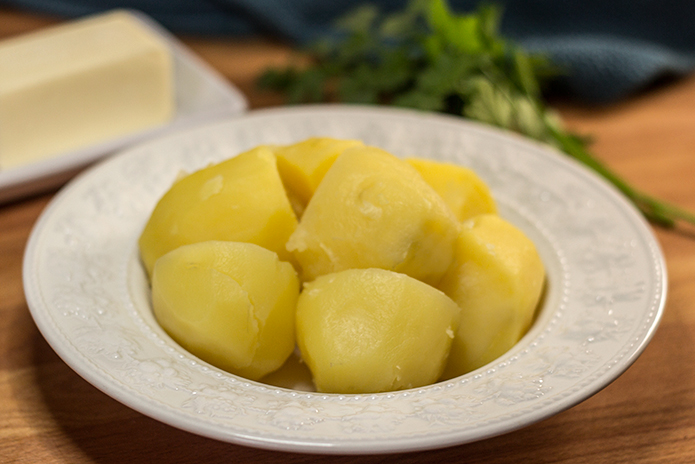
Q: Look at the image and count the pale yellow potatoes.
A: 7